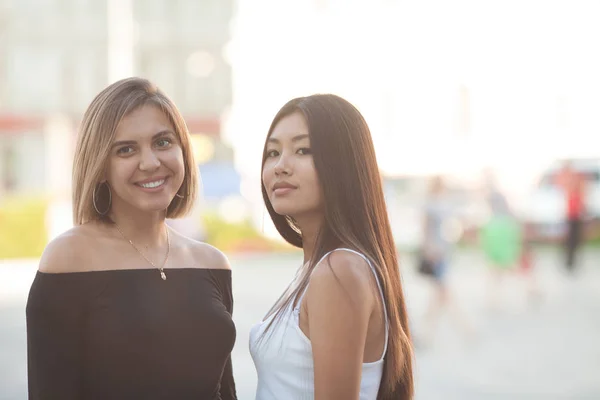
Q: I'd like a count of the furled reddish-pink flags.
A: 0